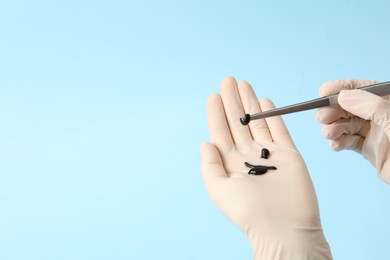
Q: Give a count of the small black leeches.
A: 4